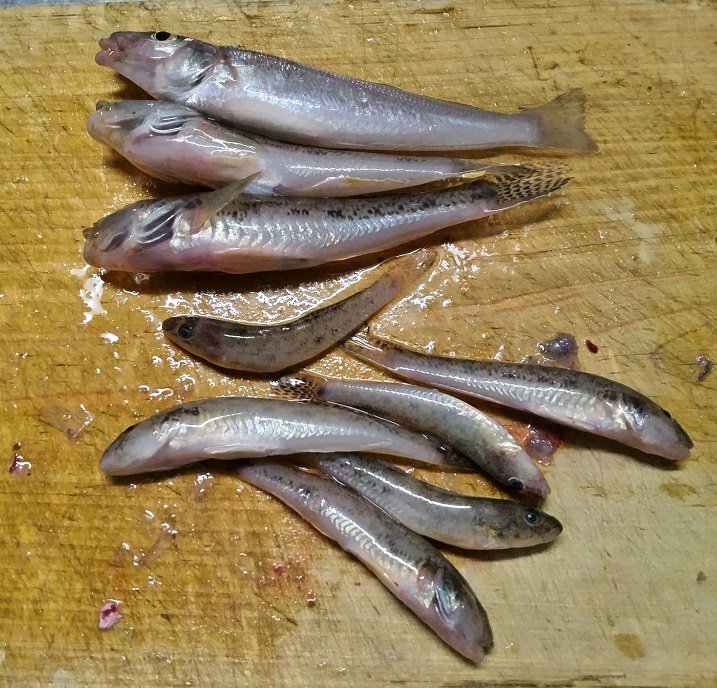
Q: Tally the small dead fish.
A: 6